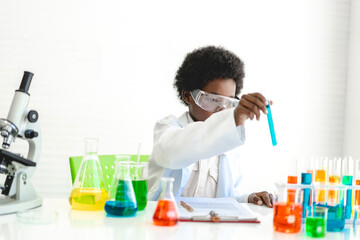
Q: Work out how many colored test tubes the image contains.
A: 7